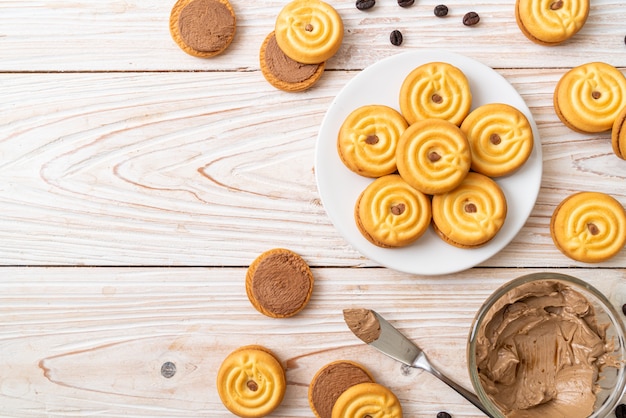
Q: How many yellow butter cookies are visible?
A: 13